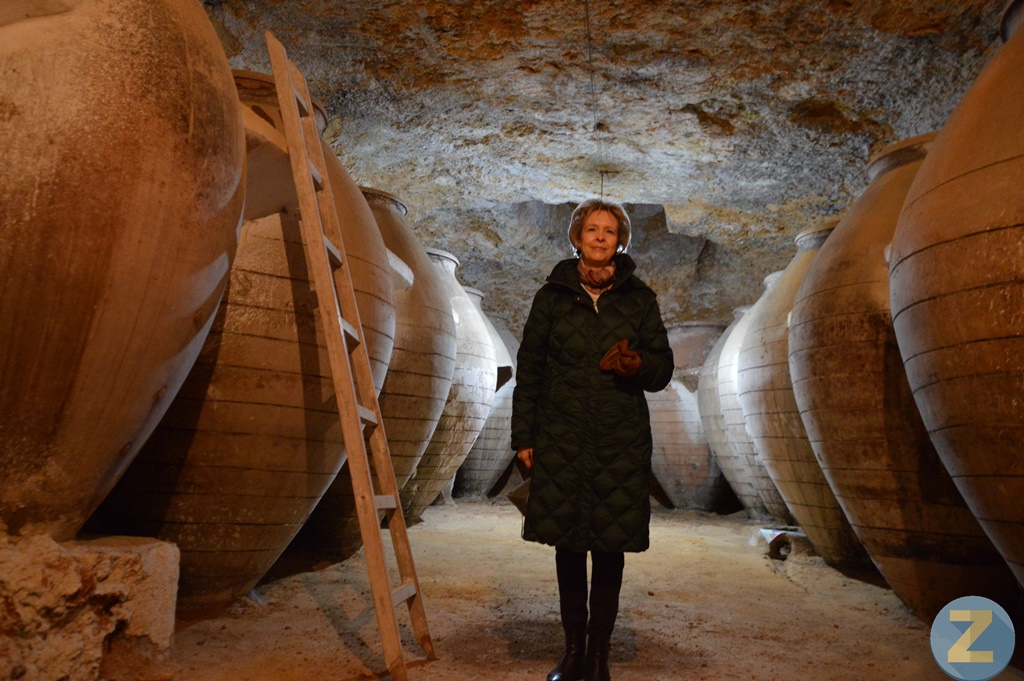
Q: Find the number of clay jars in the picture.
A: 12